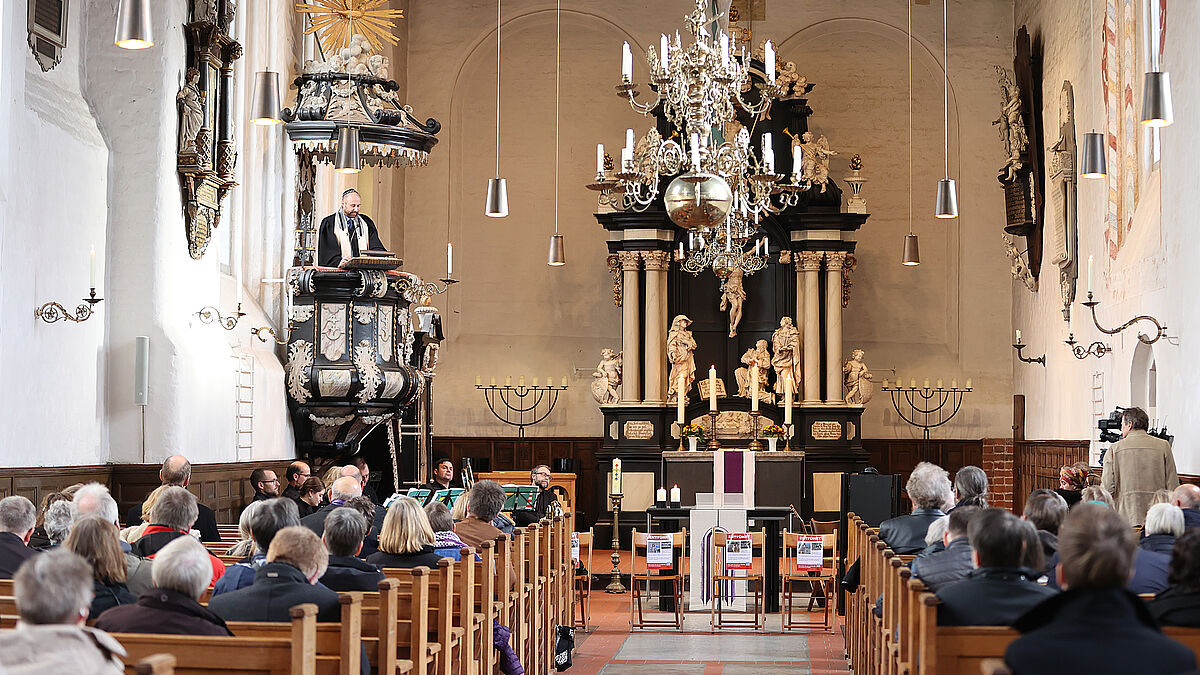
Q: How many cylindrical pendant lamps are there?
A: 9